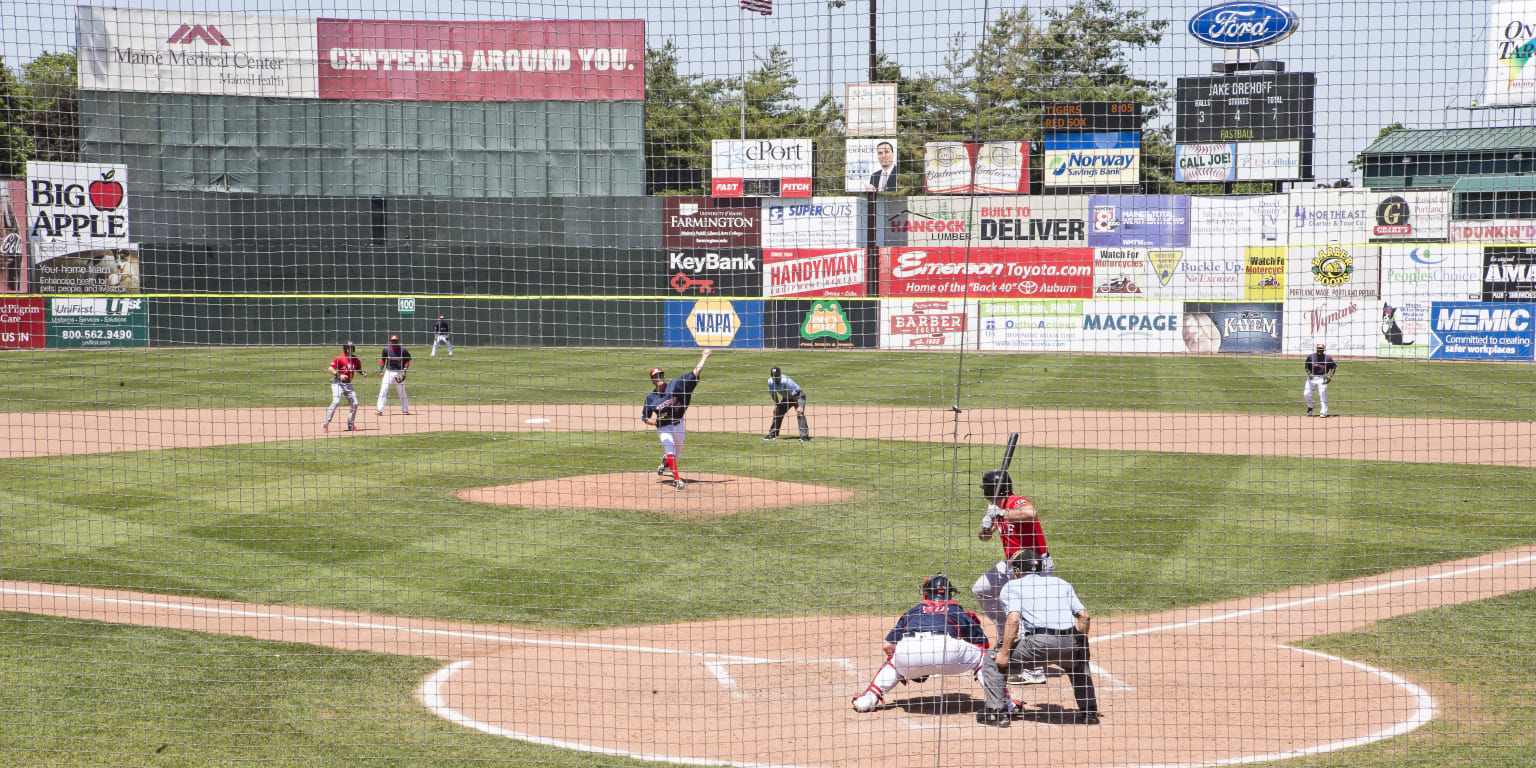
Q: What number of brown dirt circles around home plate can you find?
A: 1